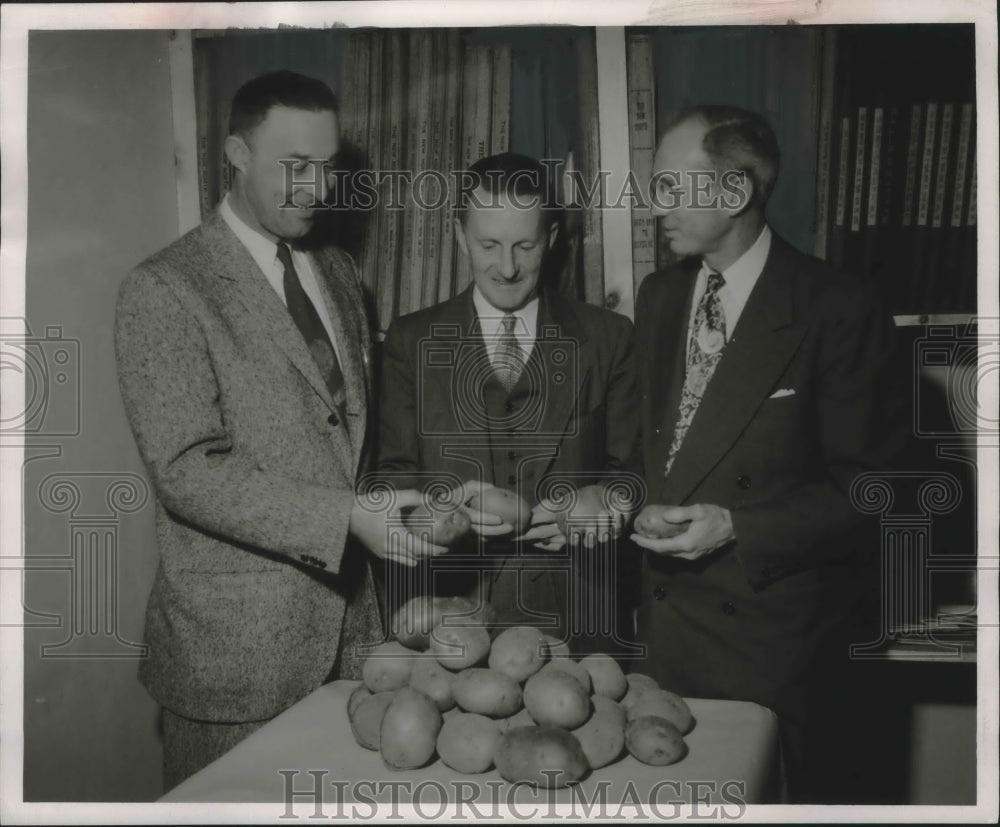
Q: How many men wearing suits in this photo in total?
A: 3